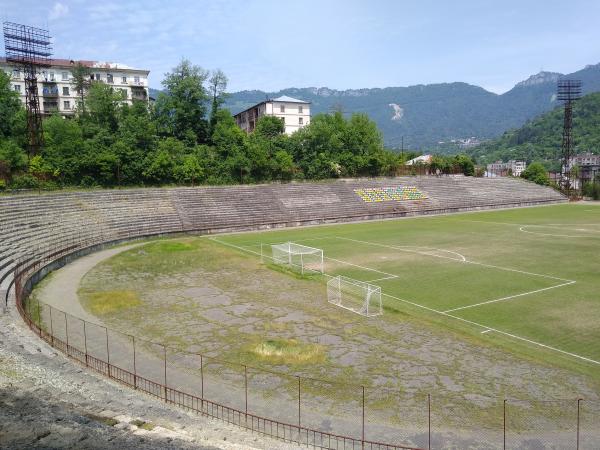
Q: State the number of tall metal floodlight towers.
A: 2